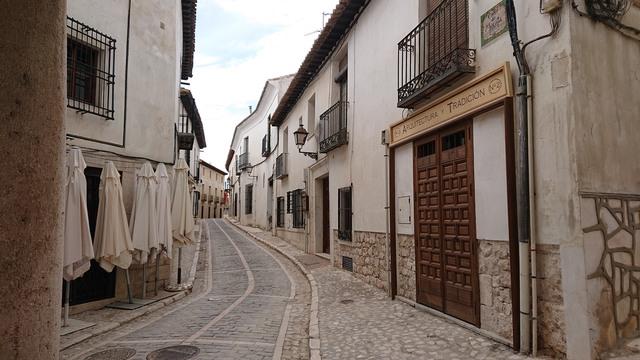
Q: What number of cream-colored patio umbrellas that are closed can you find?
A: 5